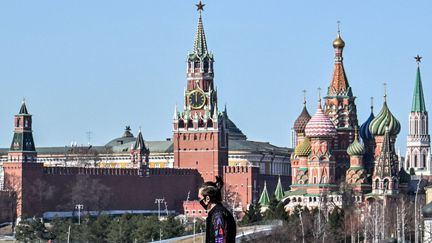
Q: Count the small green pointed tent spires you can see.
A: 2